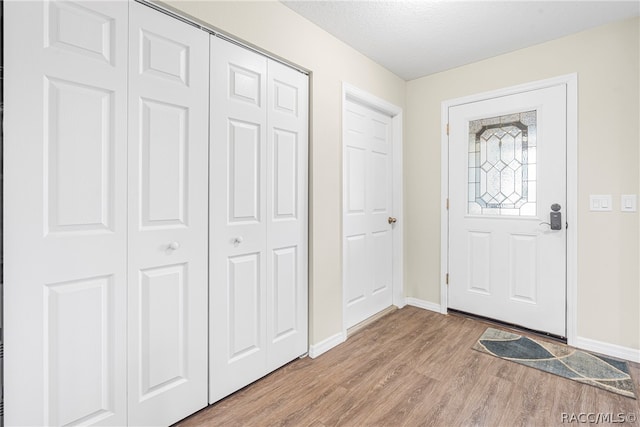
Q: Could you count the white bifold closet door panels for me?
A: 4